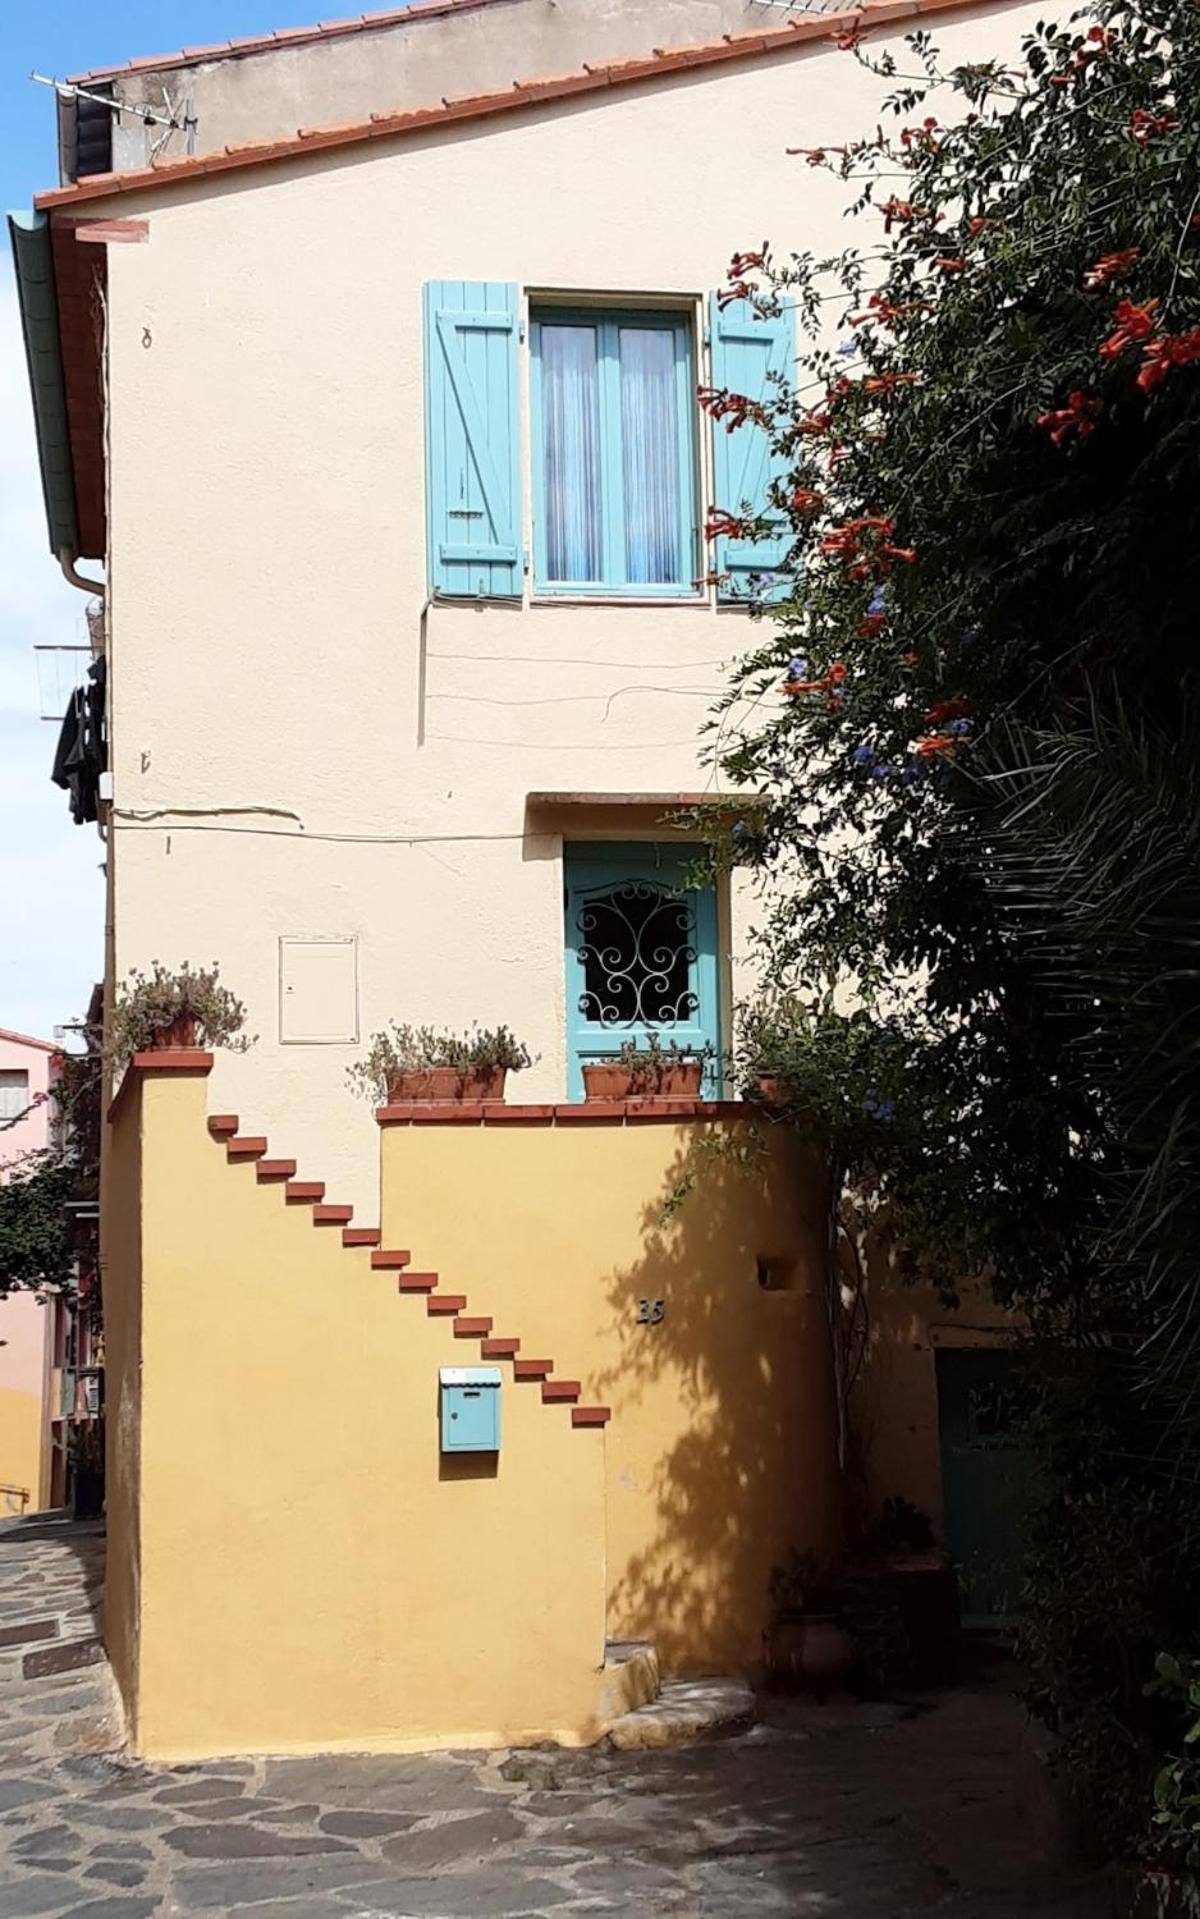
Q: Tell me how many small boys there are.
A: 0